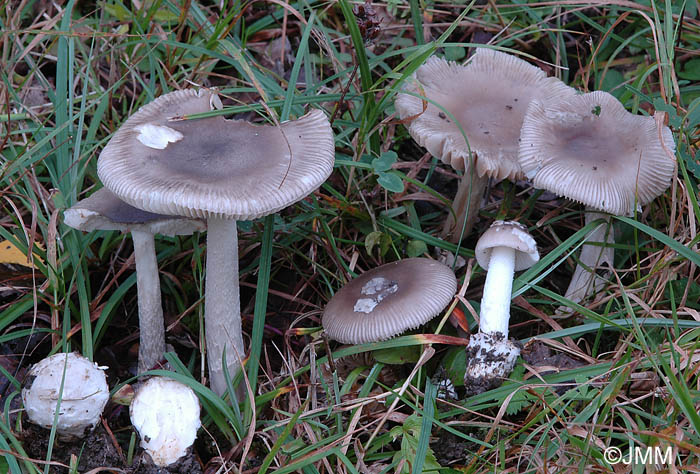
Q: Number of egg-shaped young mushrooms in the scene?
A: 2